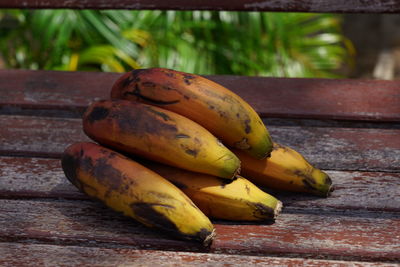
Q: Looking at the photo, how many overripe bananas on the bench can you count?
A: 5